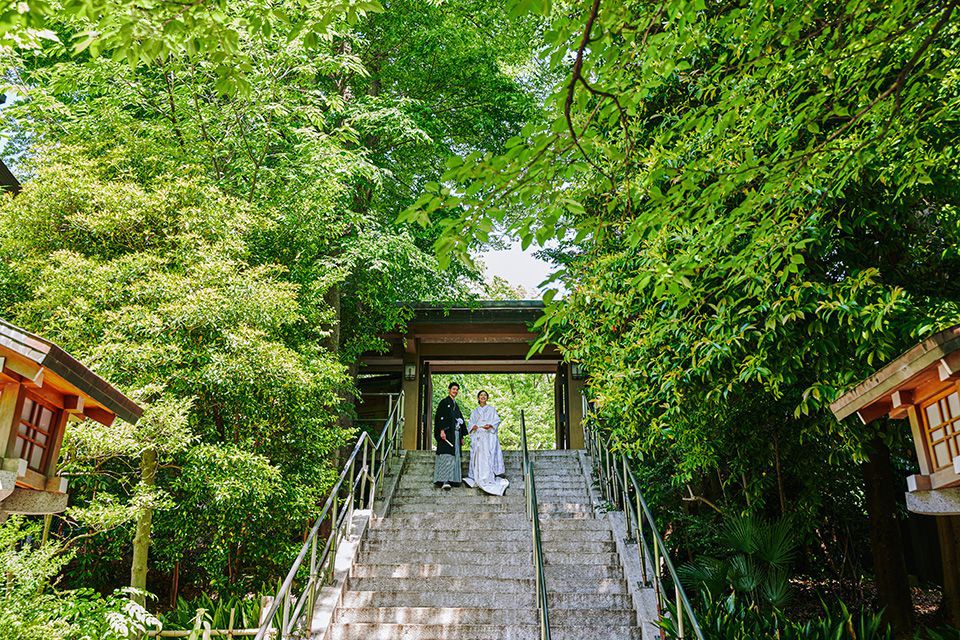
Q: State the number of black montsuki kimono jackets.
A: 1